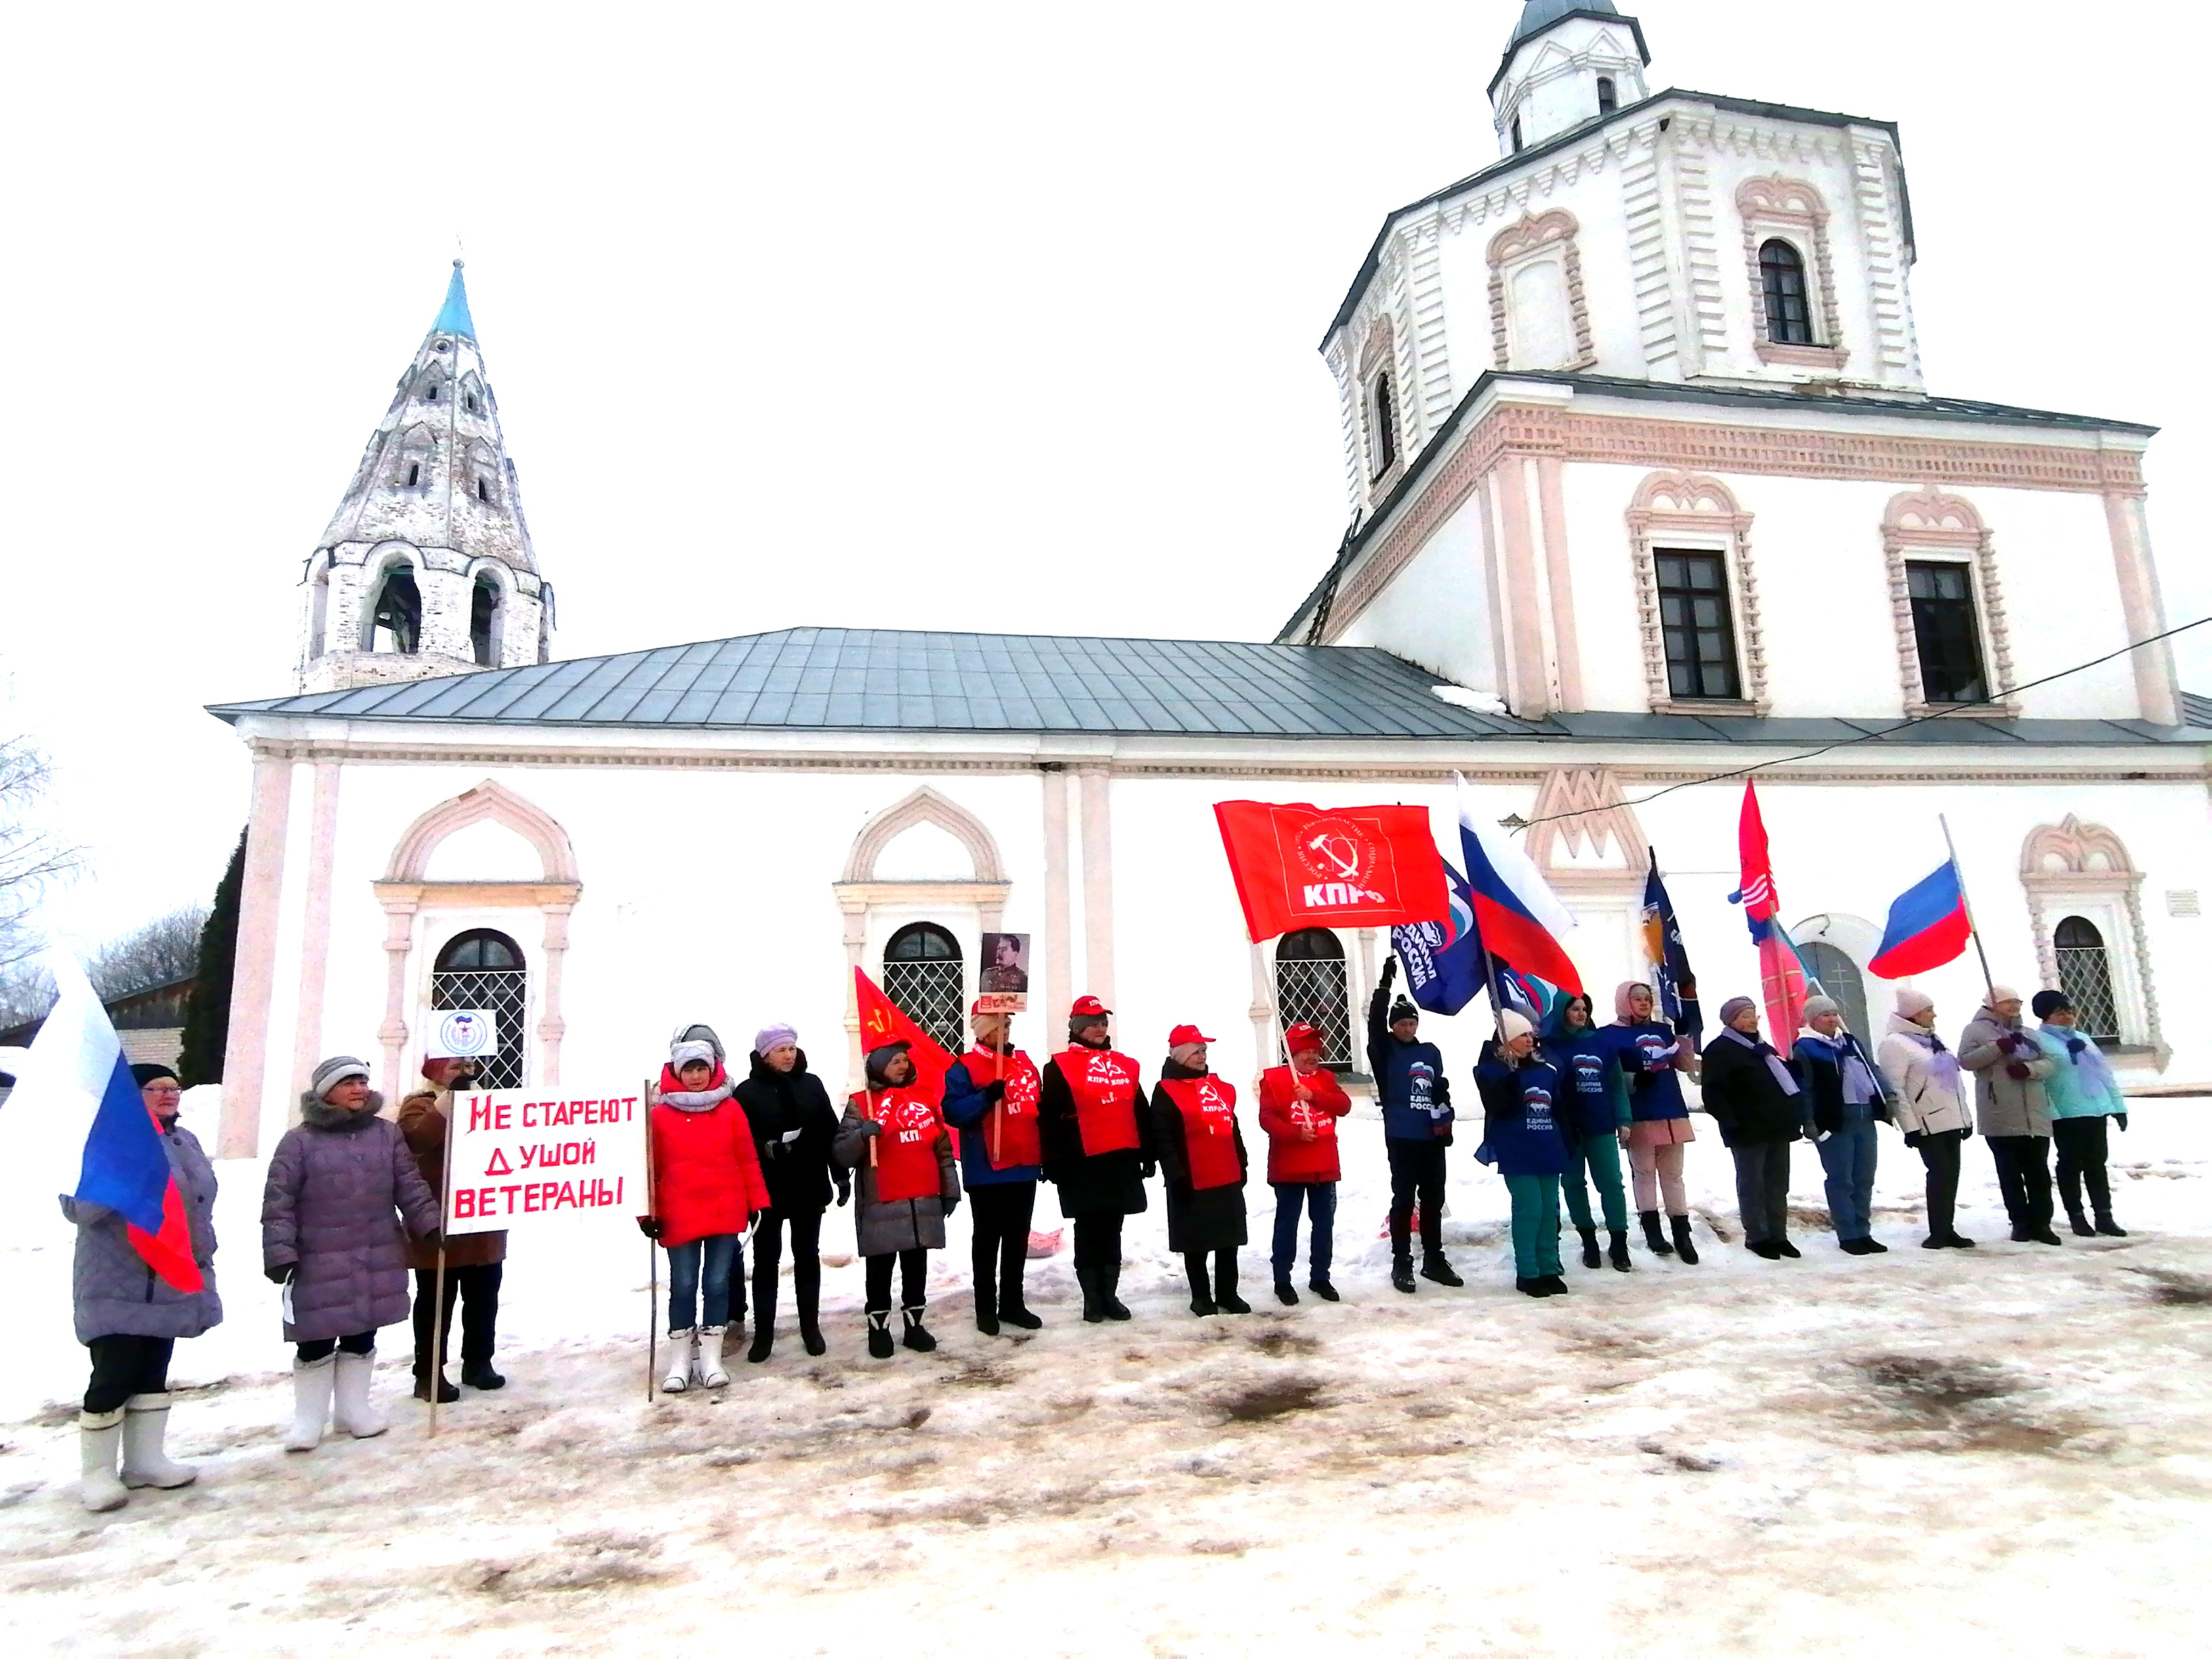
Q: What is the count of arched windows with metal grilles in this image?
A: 4